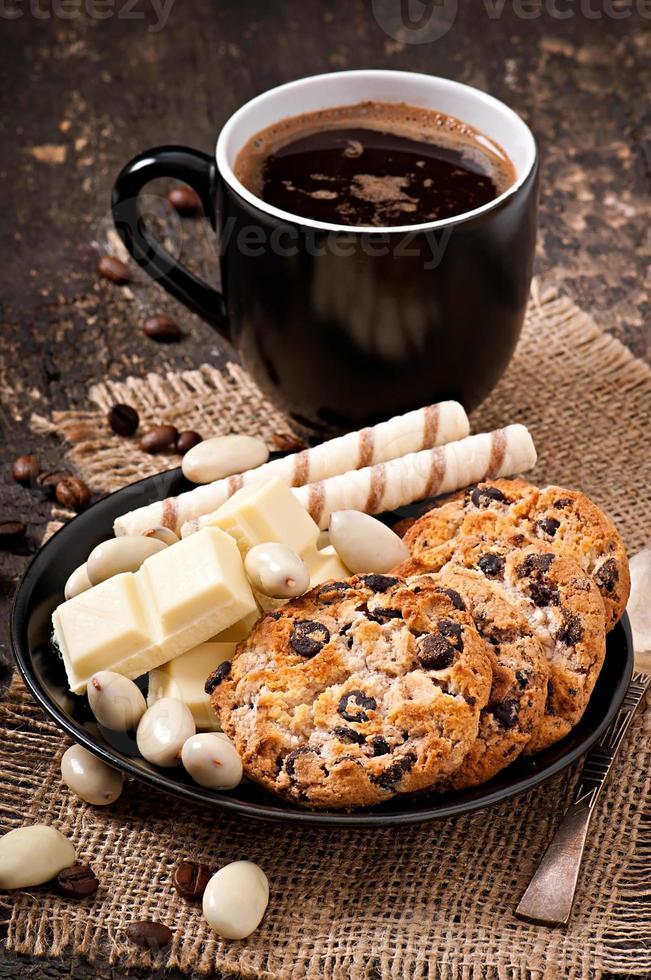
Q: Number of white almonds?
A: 12